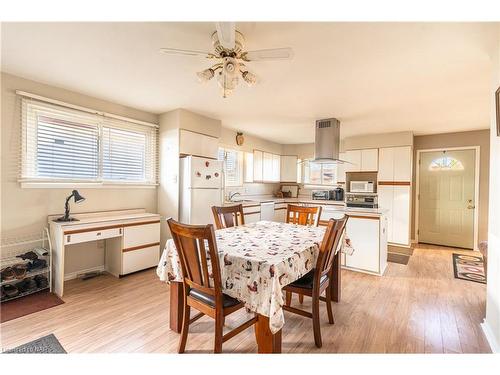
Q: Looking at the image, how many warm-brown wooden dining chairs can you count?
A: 4